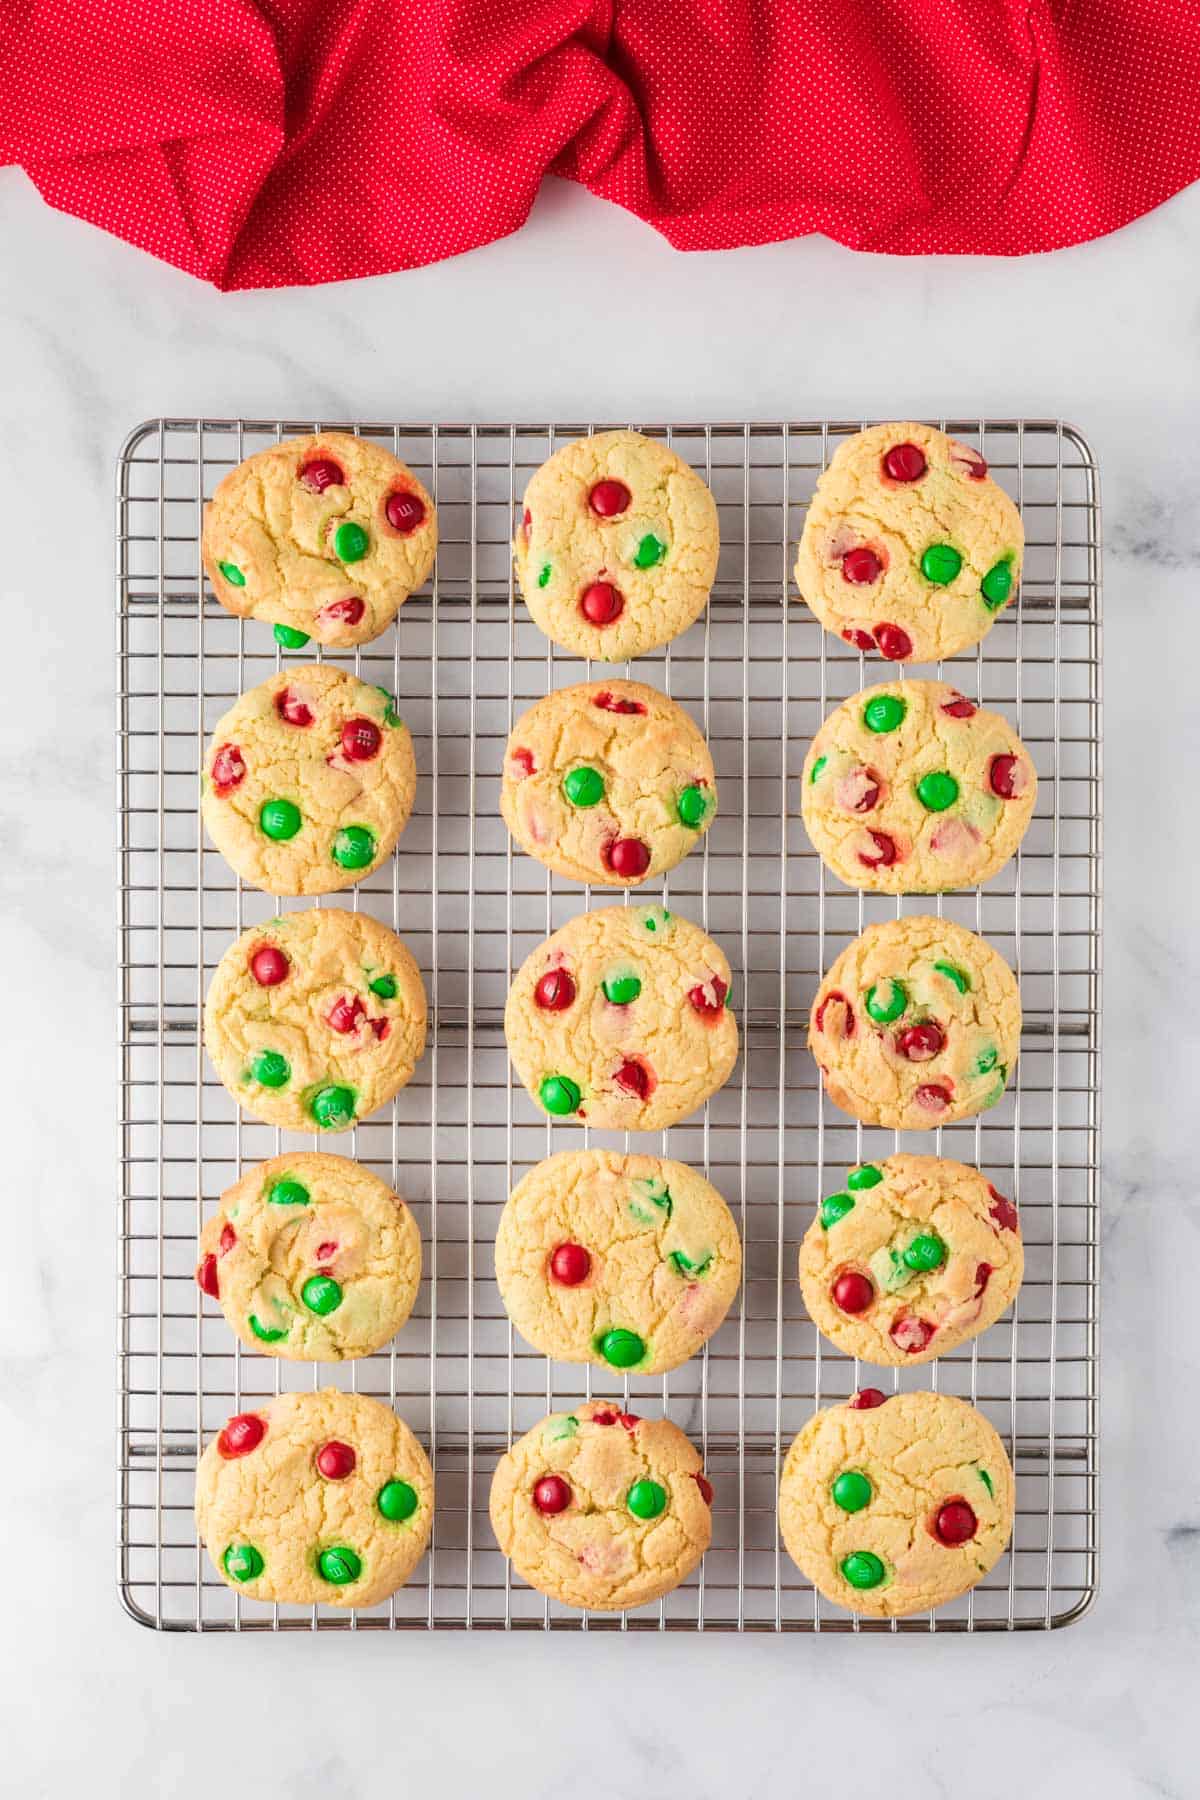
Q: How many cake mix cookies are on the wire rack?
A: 15